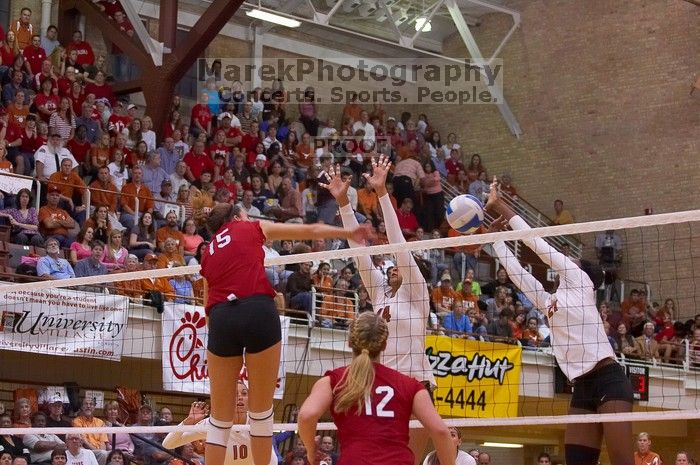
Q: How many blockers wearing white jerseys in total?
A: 2